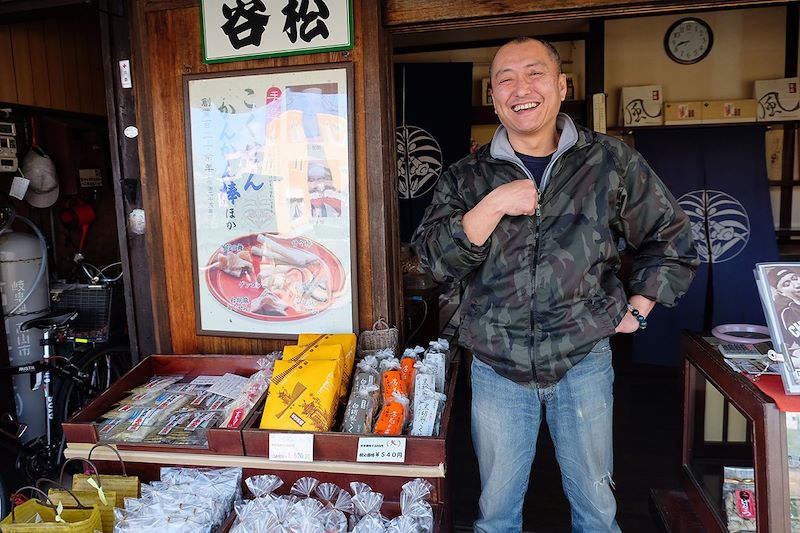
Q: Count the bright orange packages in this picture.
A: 3